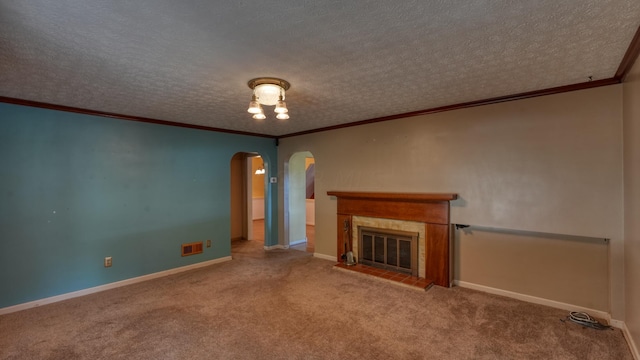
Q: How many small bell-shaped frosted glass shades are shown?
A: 4